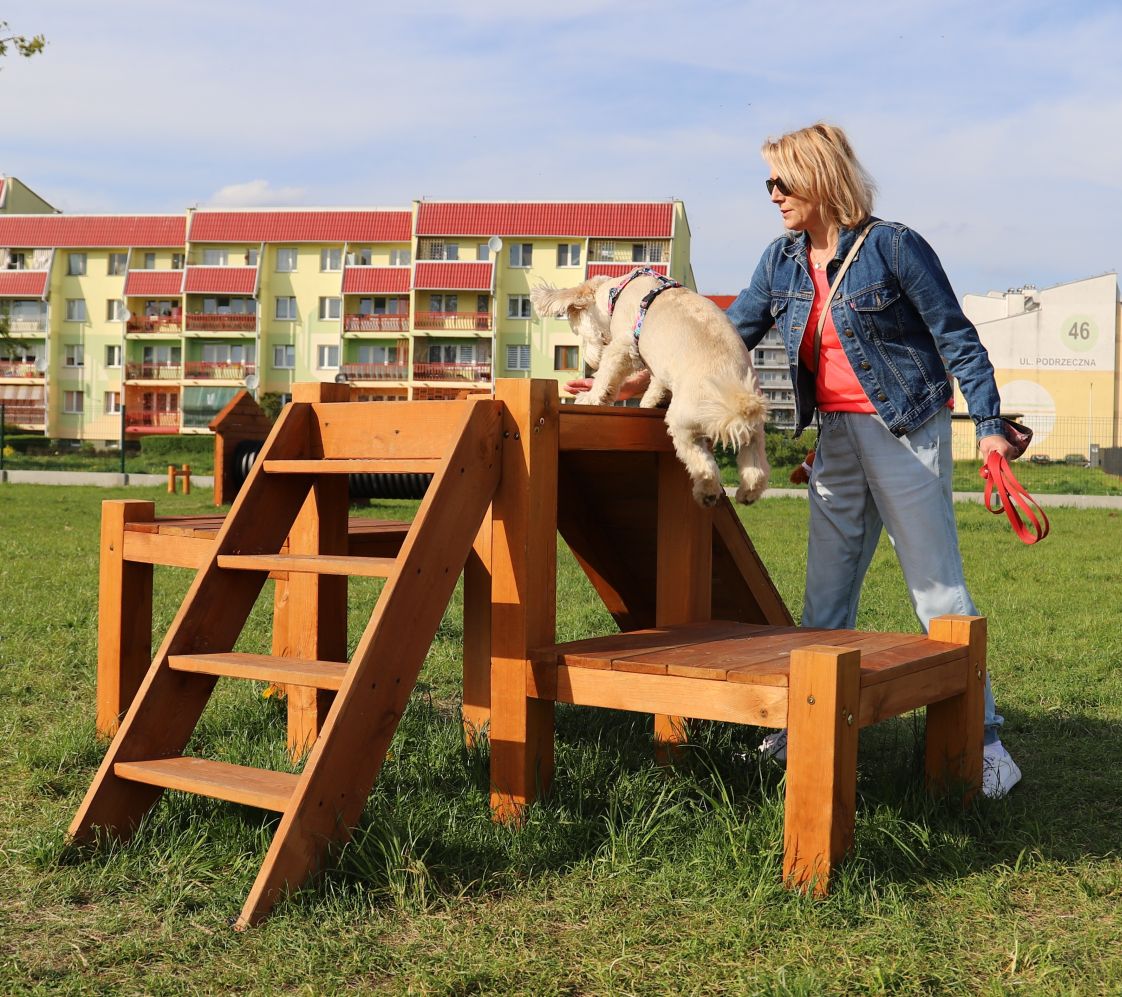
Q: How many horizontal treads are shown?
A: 4